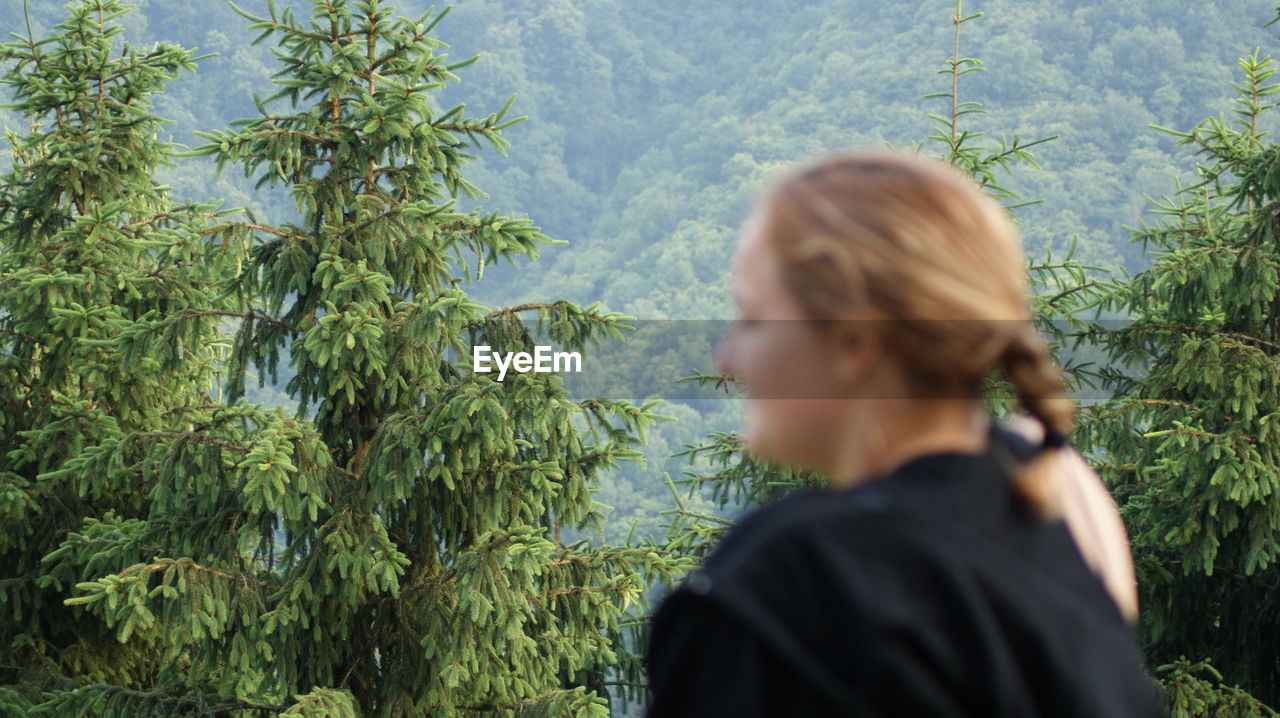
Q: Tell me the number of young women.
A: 1